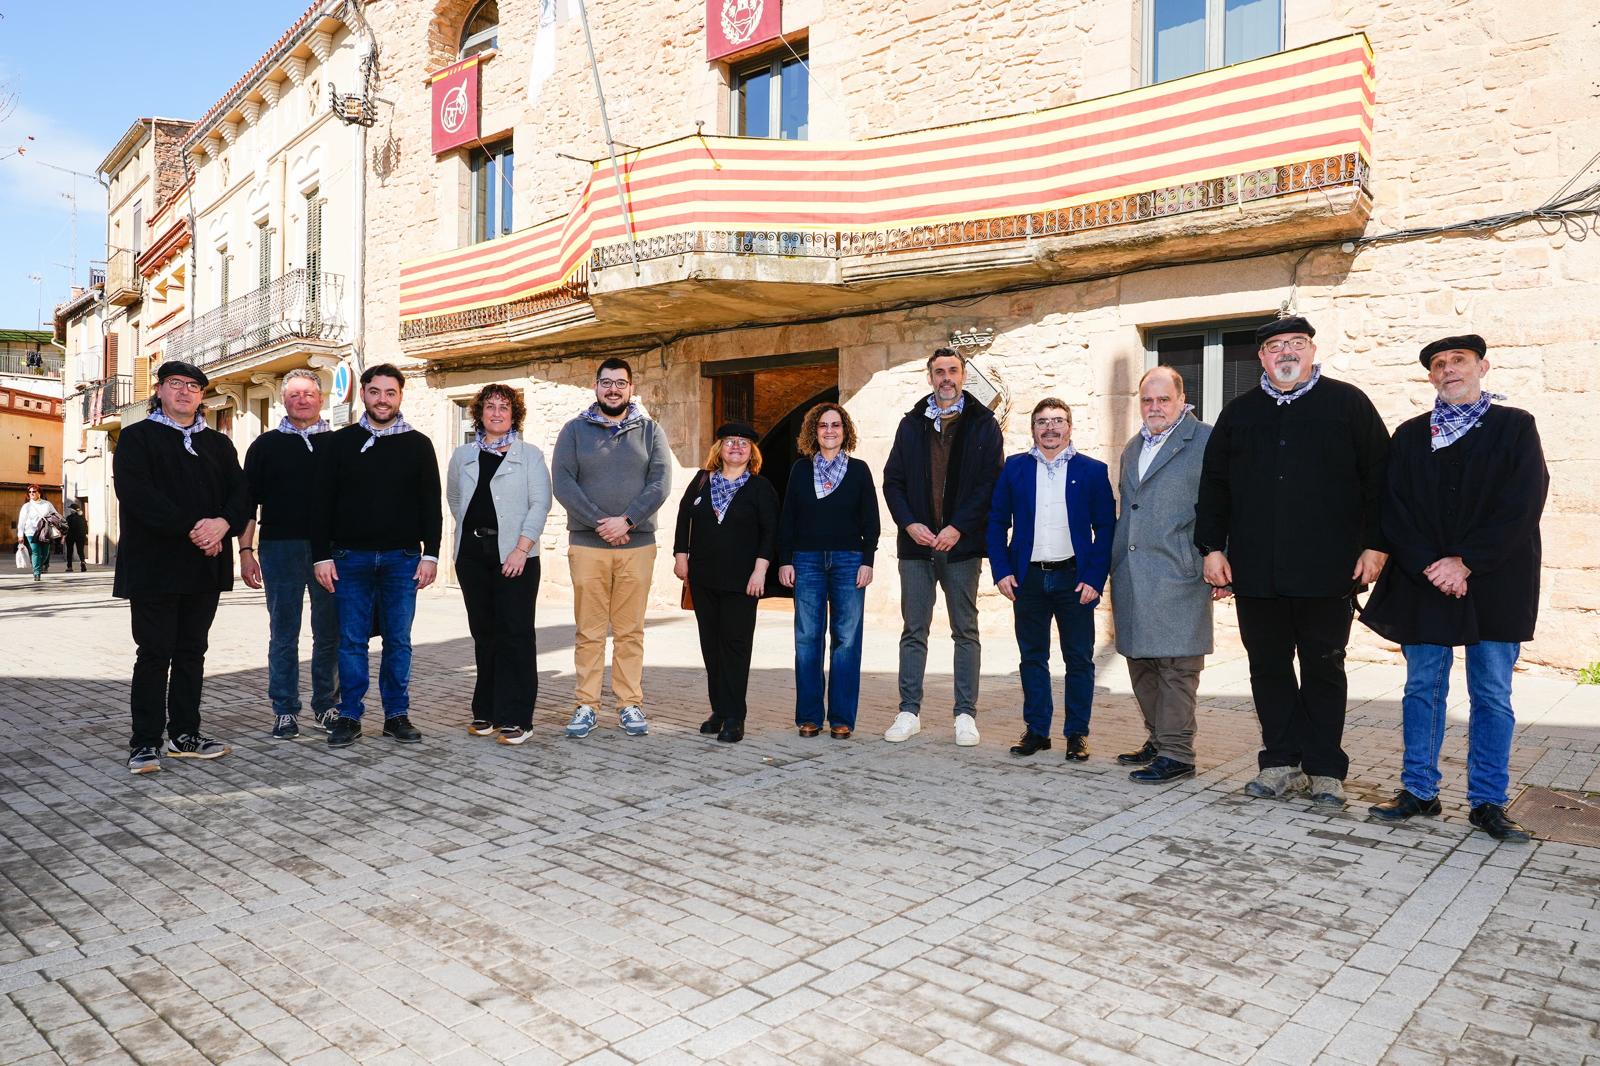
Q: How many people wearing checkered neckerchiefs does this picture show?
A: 12